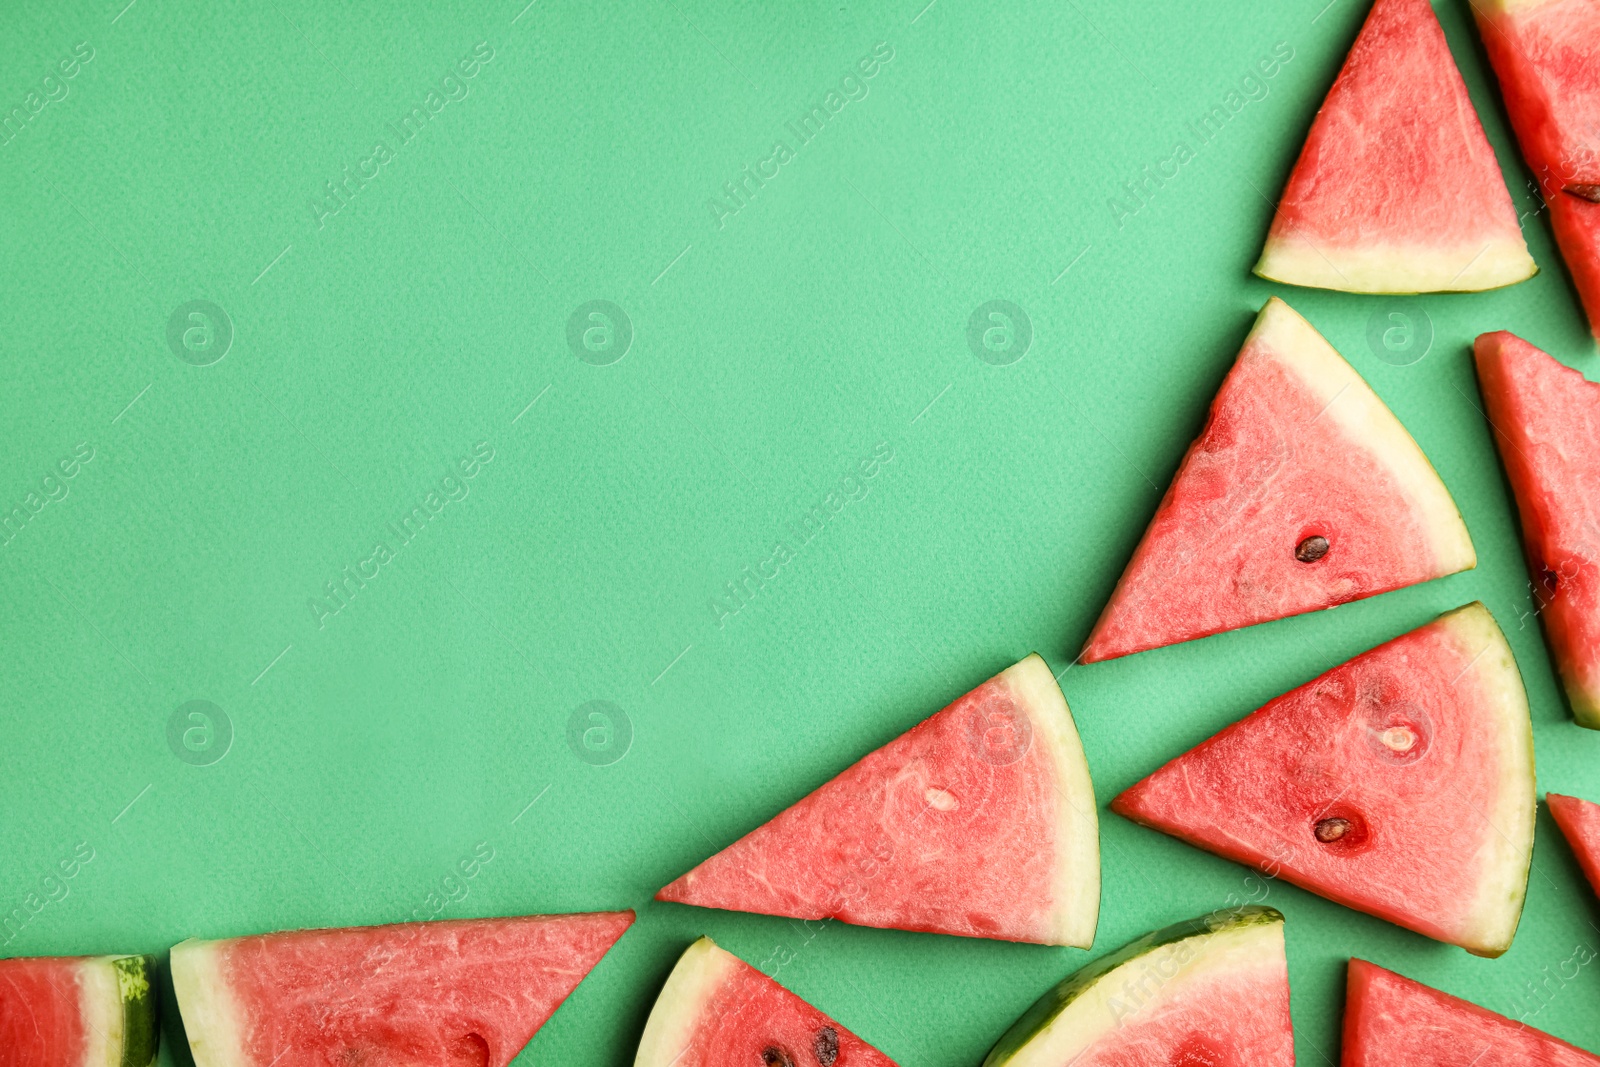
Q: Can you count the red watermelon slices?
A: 12